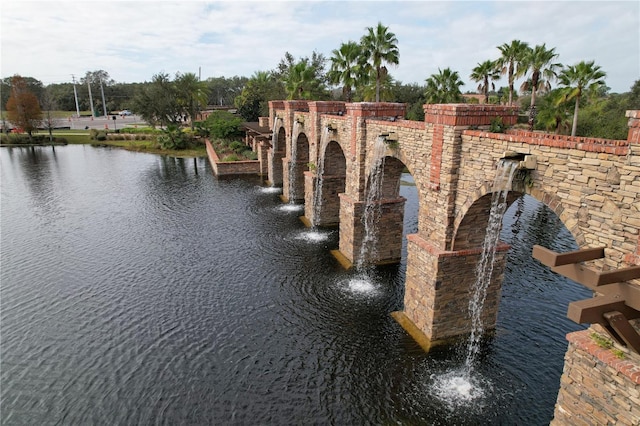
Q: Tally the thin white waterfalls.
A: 5